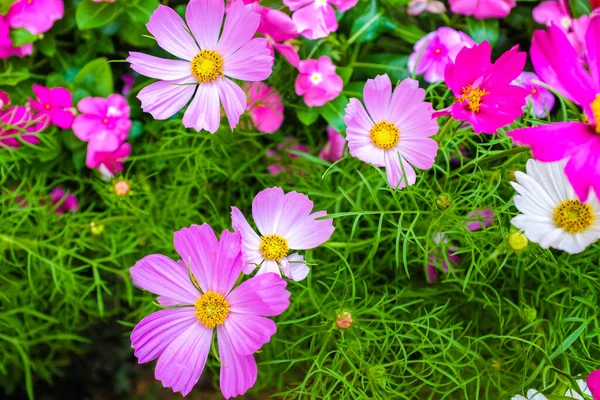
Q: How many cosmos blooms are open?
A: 7